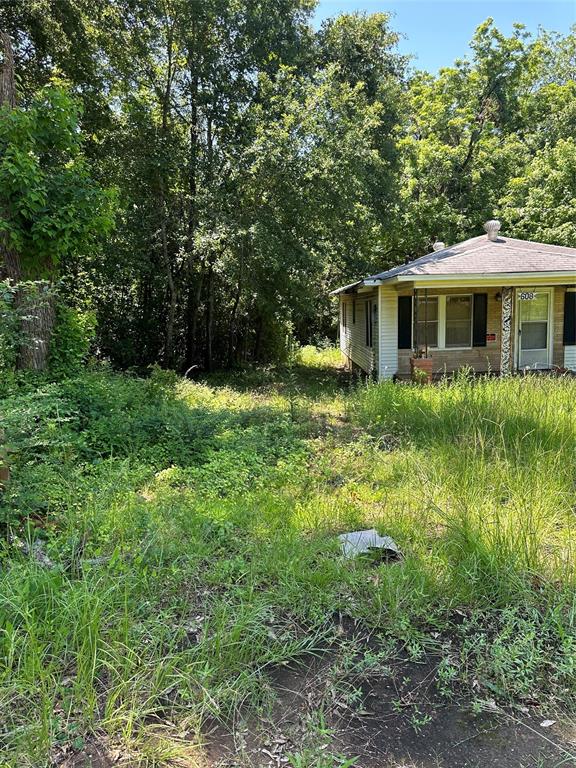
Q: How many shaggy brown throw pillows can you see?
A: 0